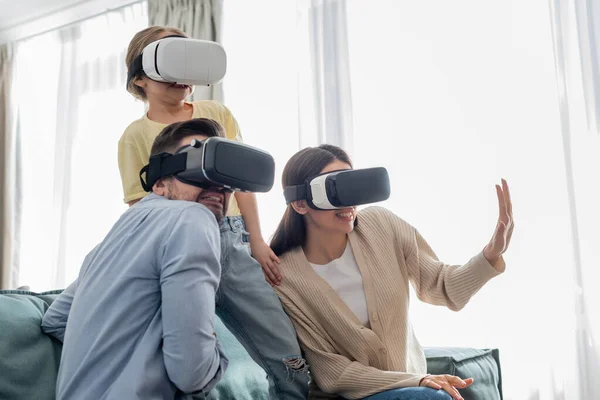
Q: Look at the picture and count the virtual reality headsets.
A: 3